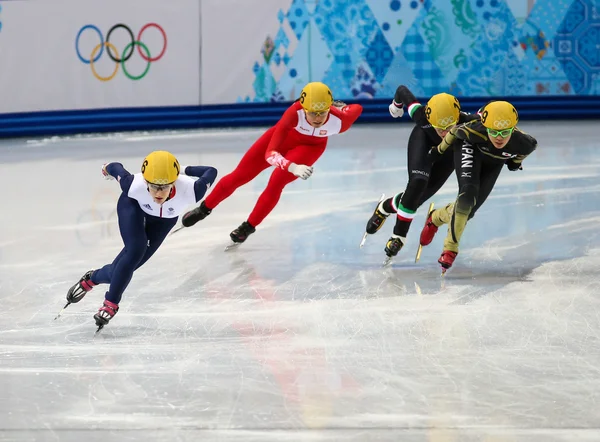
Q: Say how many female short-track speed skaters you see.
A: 4